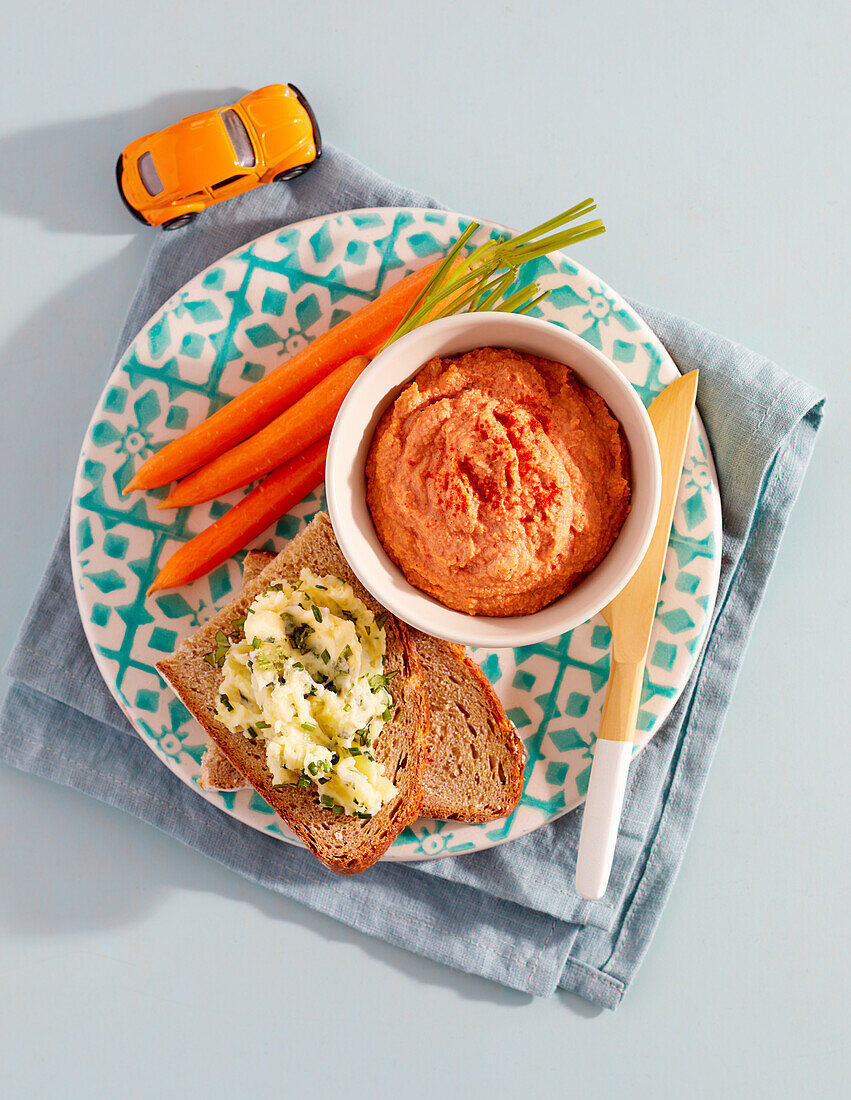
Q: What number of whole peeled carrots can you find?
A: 3